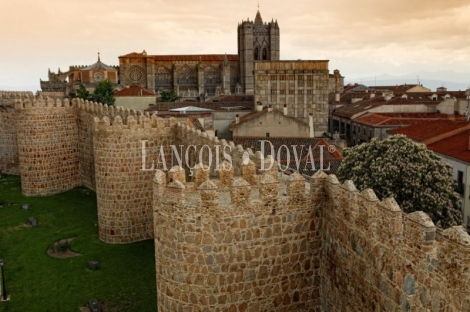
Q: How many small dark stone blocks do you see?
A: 4